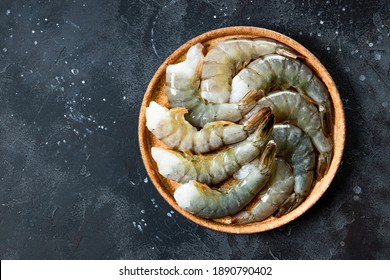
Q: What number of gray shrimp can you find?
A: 9